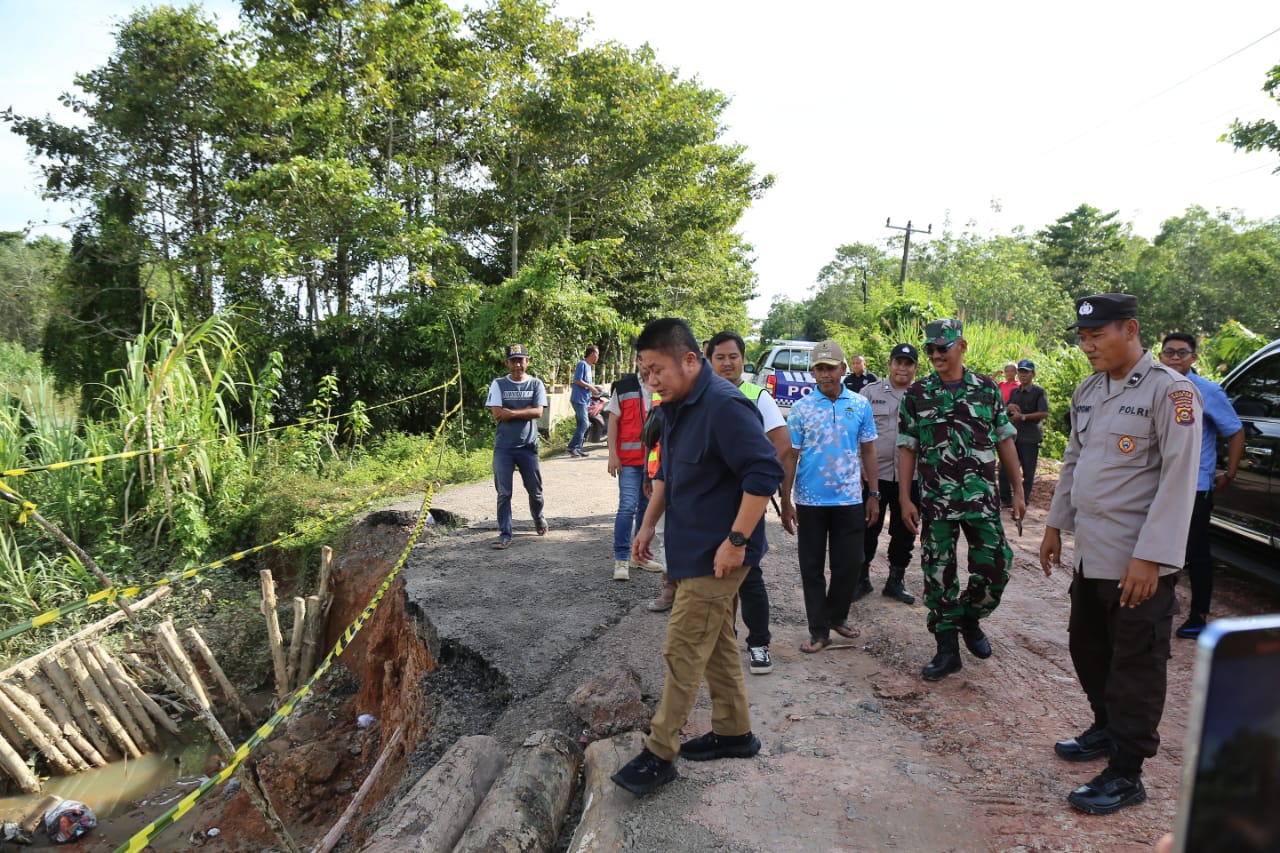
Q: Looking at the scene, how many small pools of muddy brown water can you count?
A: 1